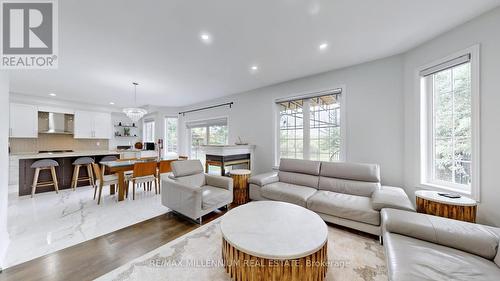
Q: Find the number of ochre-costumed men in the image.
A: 0